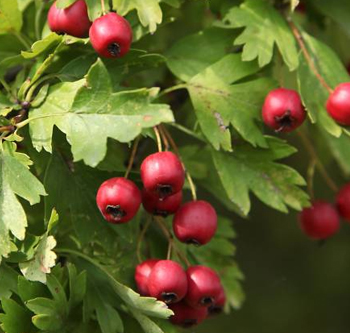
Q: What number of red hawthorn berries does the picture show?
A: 15